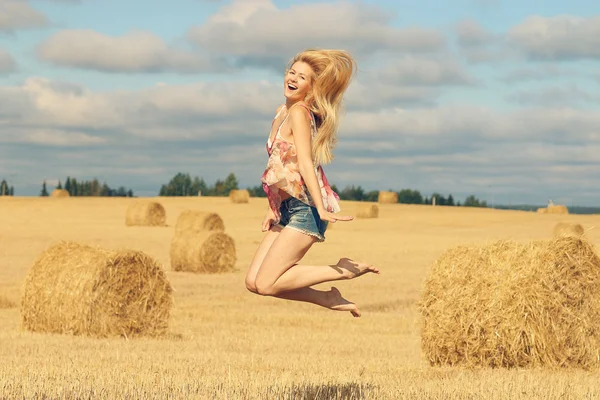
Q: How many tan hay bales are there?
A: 11